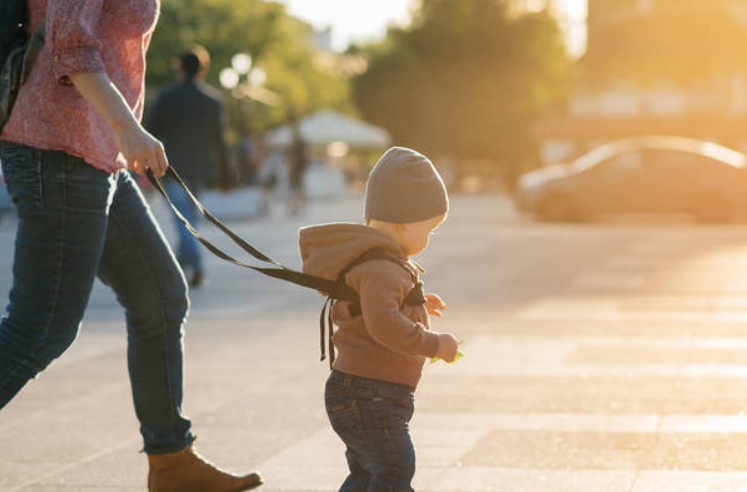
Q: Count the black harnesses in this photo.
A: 1